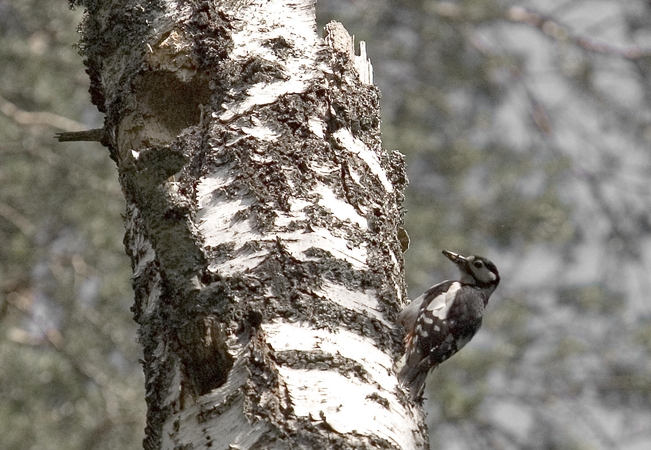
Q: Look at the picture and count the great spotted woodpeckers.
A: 1